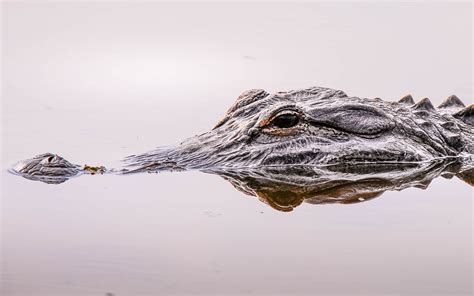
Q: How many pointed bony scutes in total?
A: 4